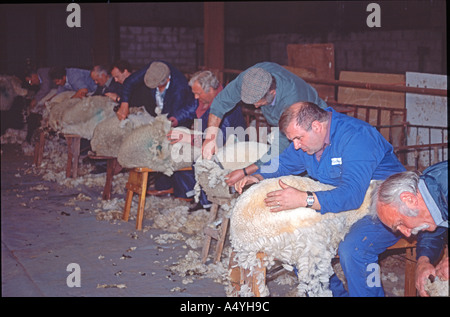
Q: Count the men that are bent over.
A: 9